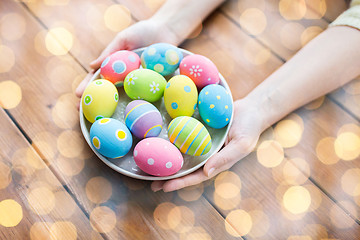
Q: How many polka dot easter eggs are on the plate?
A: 7